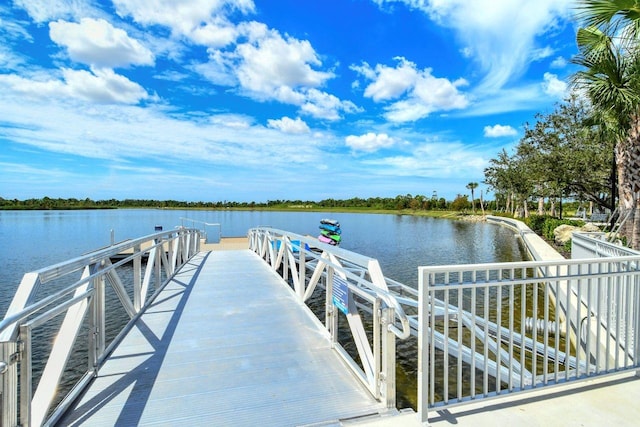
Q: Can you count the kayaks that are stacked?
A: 4